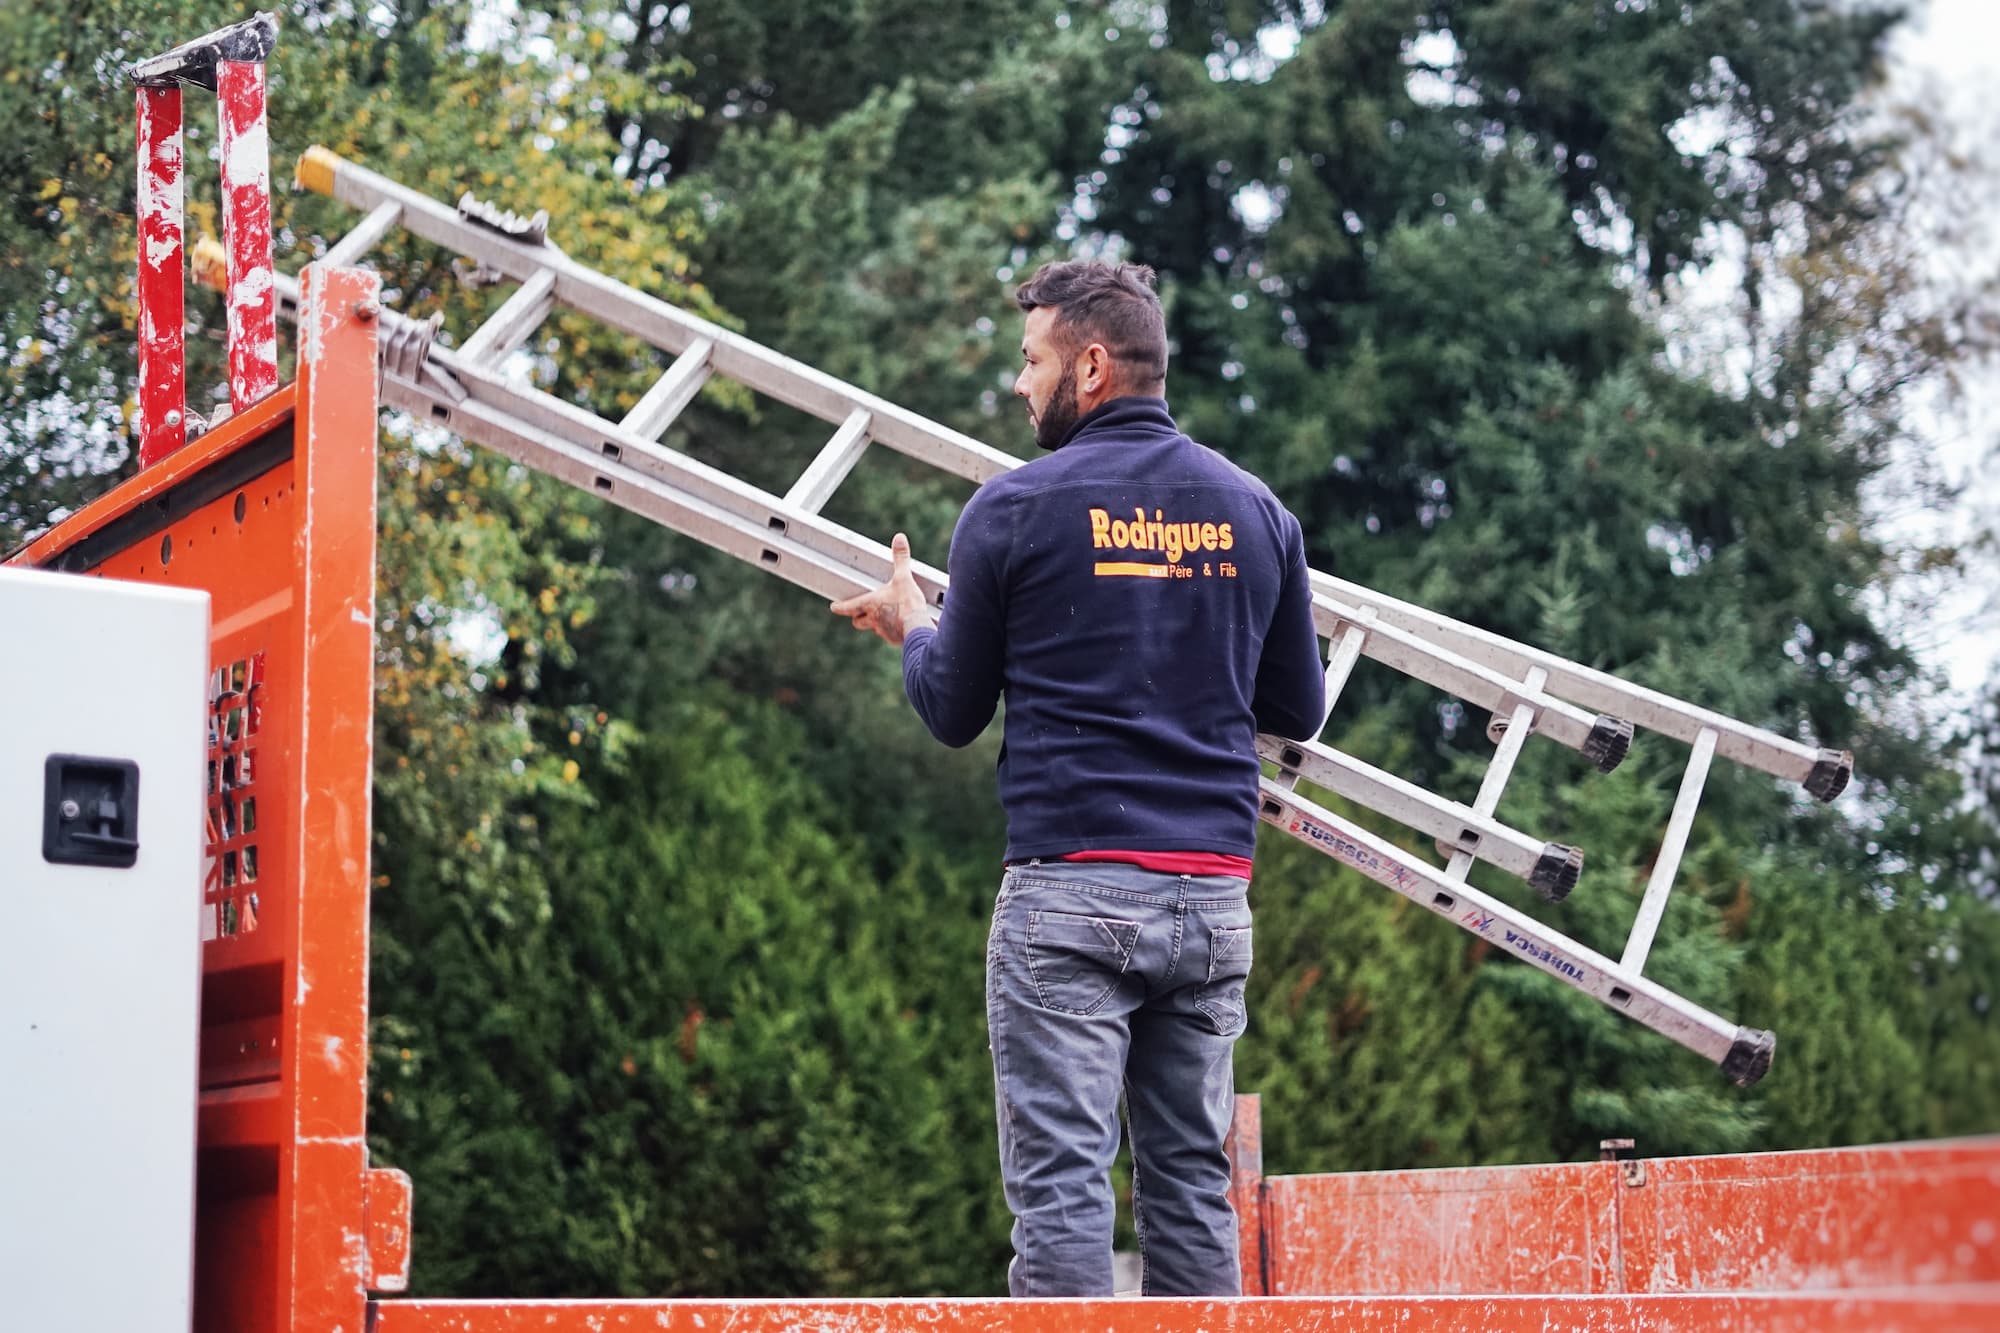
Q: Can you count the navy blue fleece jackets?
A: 1